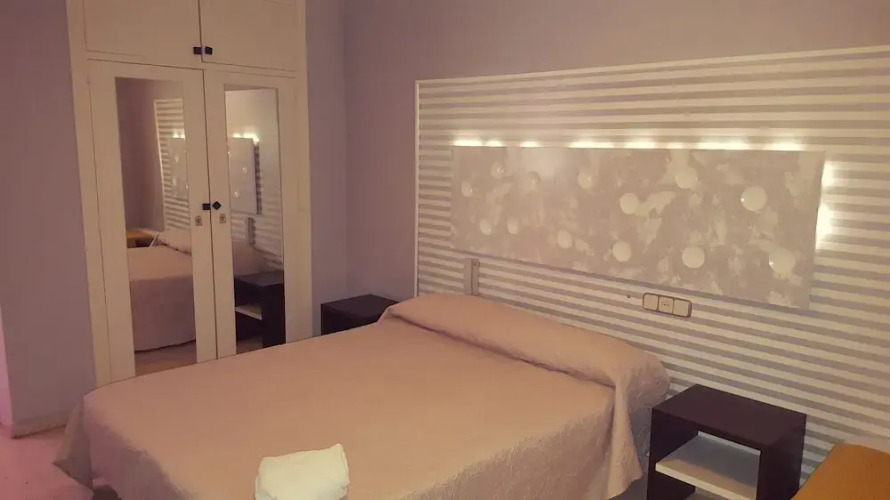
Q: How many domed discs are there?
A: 13